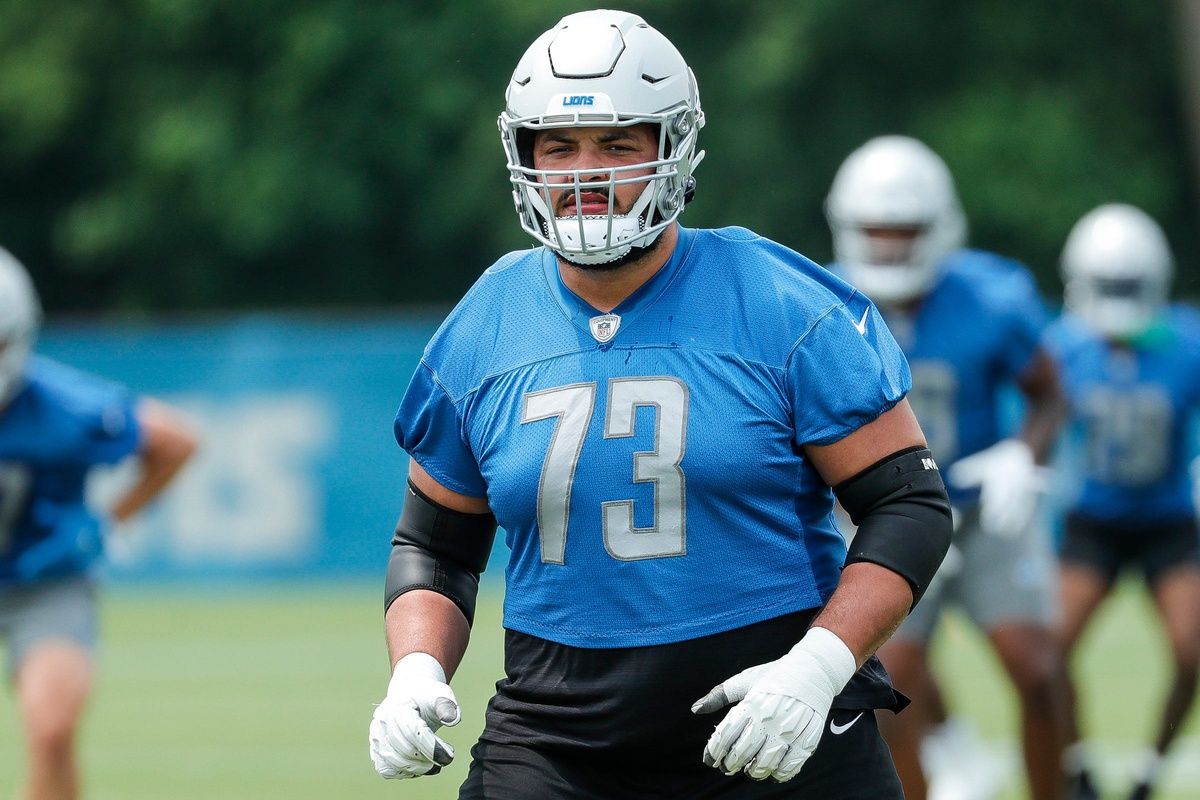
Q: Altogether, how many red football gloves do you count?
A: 0